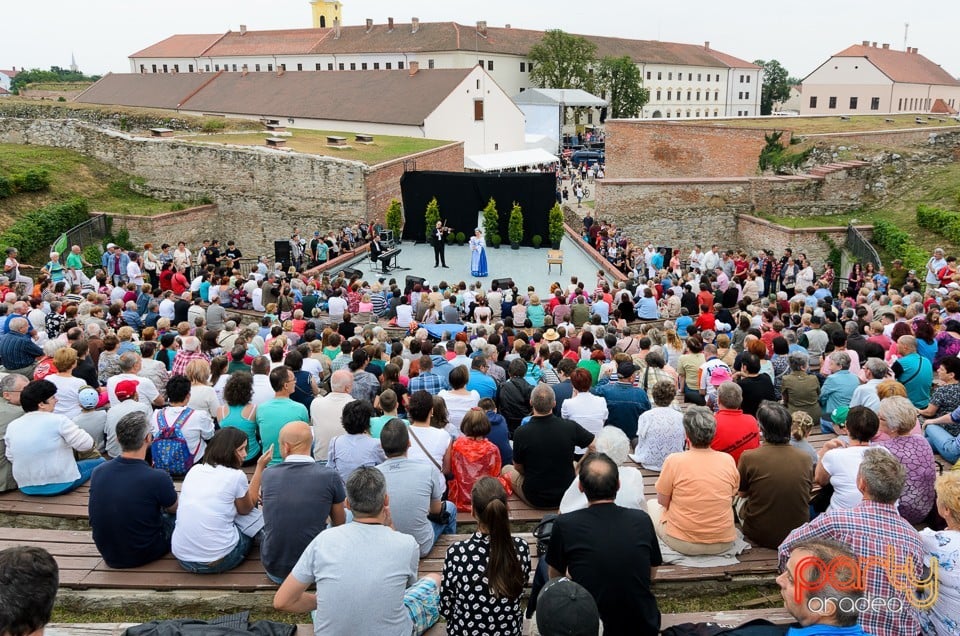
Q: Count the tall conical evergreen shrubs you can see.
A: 5